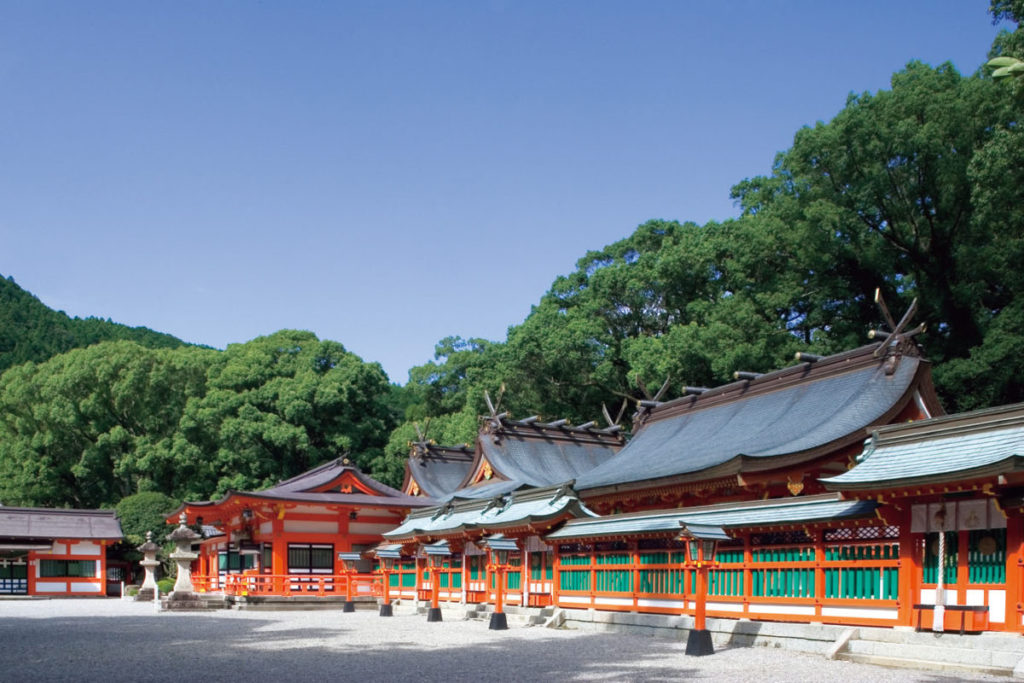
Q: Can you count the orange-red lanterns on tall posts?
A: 5